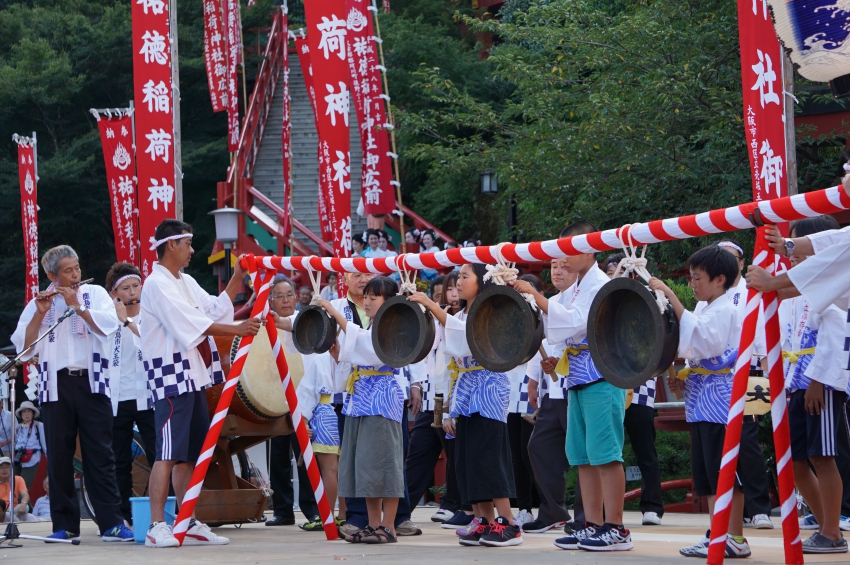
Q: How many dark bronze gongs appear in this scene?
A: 4